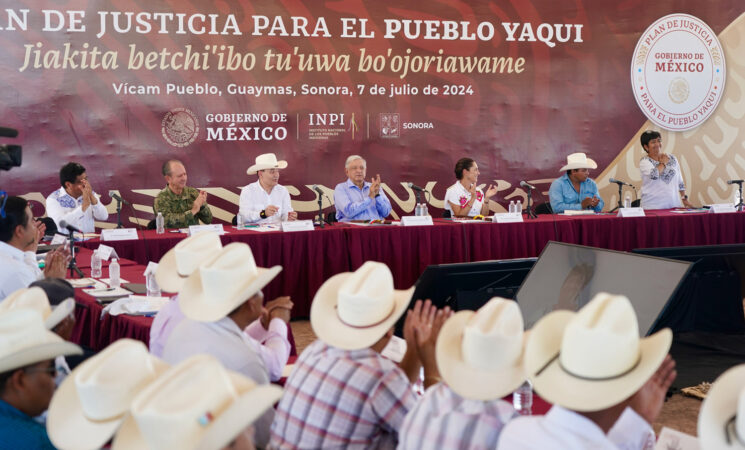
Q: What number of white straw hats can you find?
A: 12